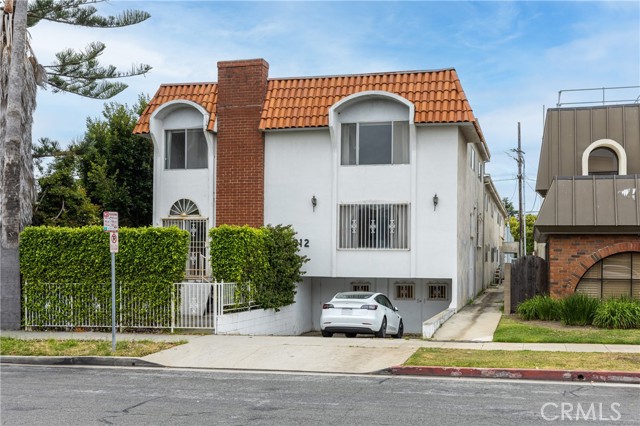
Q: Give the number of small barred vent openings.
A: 3